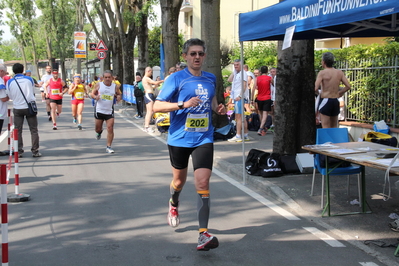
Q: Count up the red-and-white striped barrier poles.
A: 3